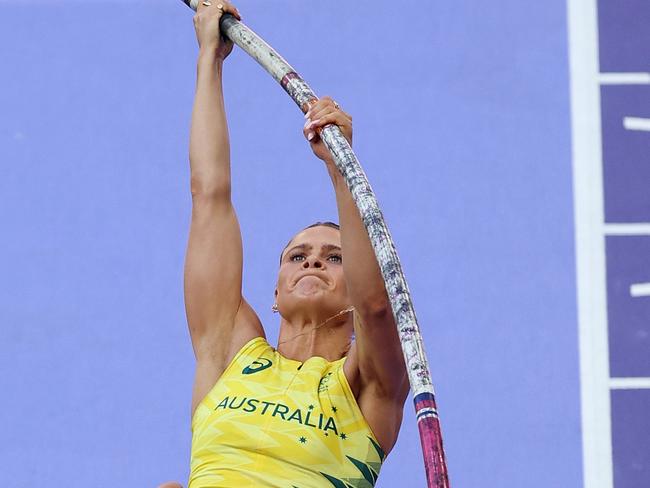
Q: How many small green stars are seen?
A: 5